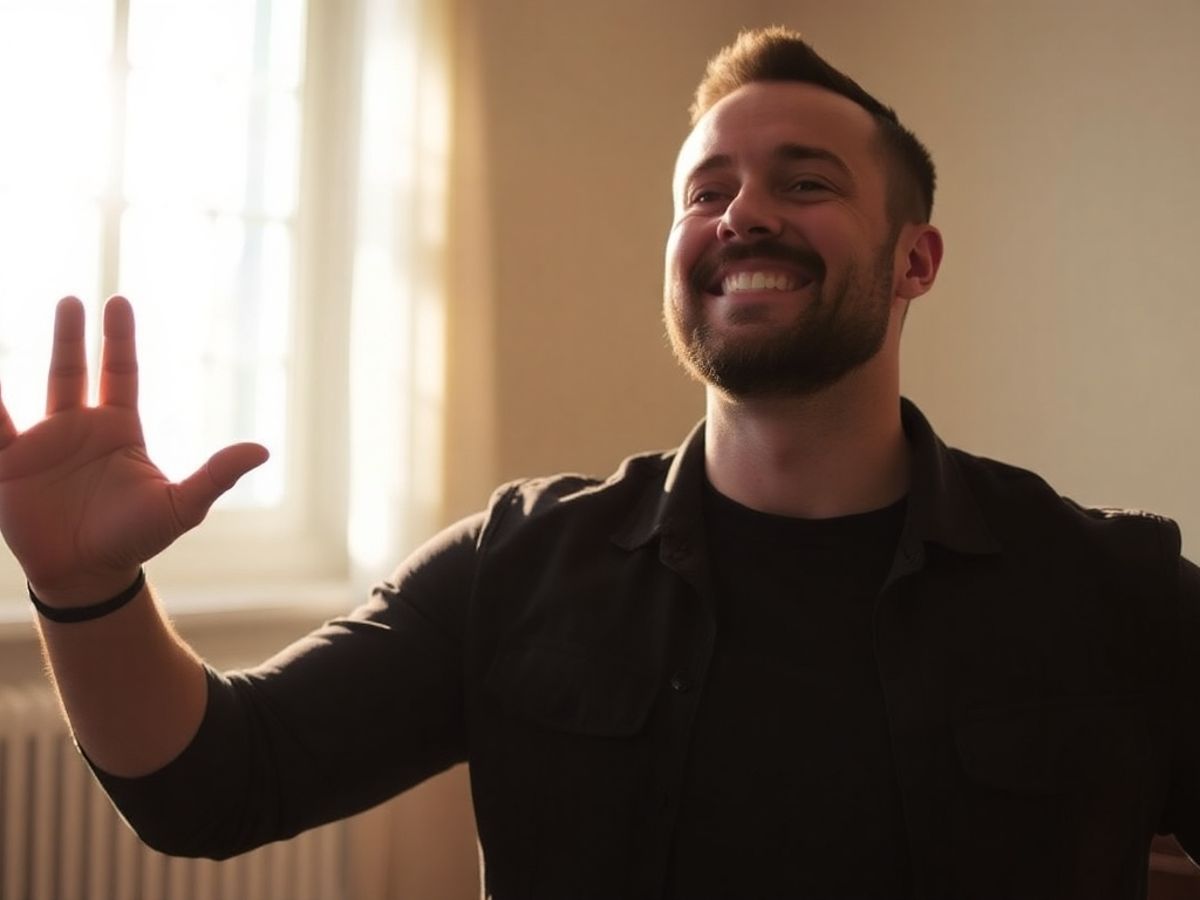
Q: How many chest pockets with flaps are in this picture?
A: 2